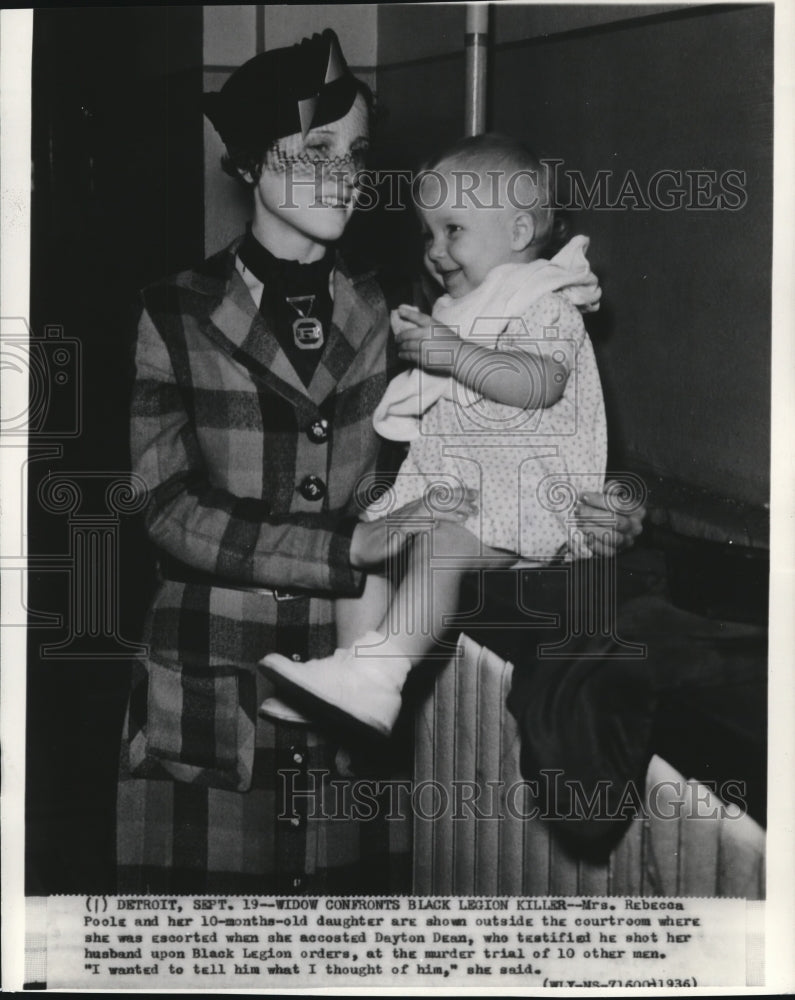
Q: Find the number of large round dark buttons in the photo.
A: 2